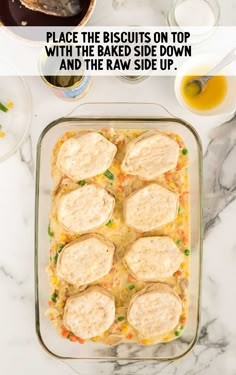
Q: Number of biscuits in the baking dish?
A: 8